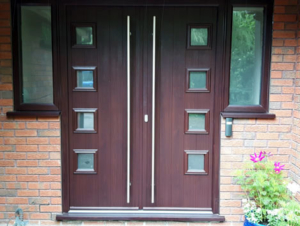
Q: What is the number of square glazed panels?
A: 8